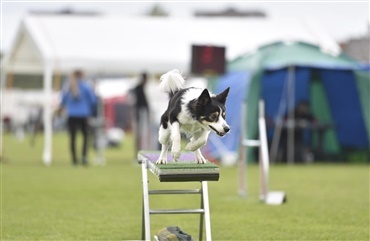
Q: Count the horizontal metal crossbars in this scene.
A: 2